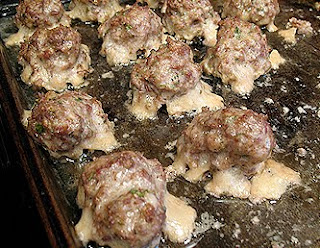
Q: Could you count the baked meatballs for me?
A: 11